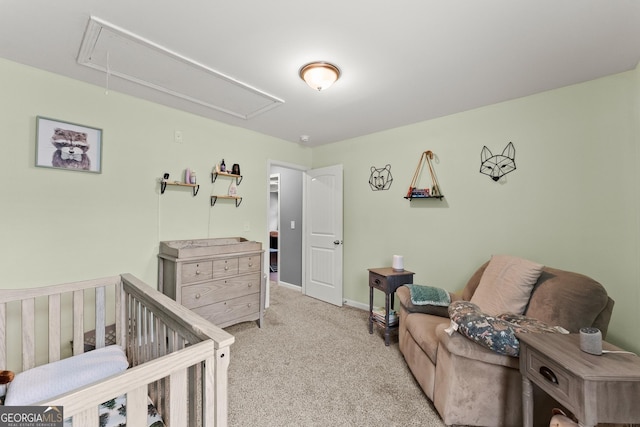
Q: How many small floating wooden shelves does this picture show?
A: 3